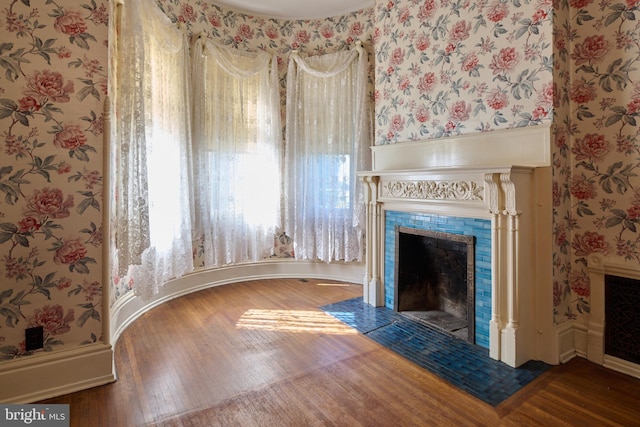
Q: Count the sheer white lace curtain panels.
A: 3